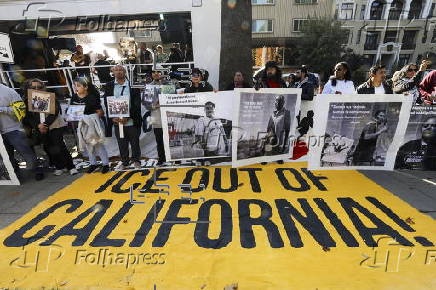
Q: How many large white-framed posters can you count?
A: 3